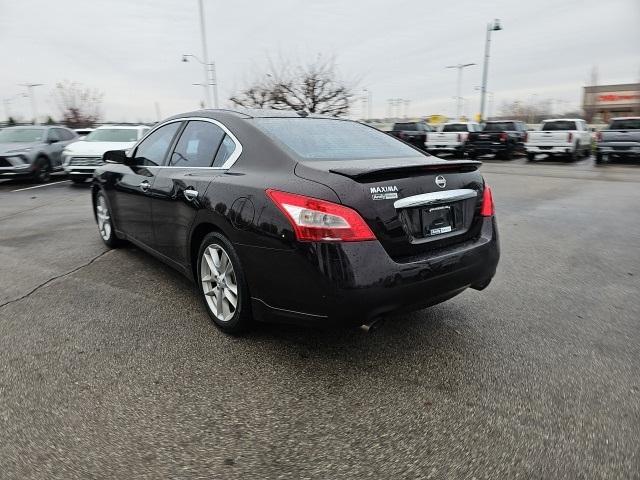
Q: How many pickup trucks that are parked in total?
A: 5